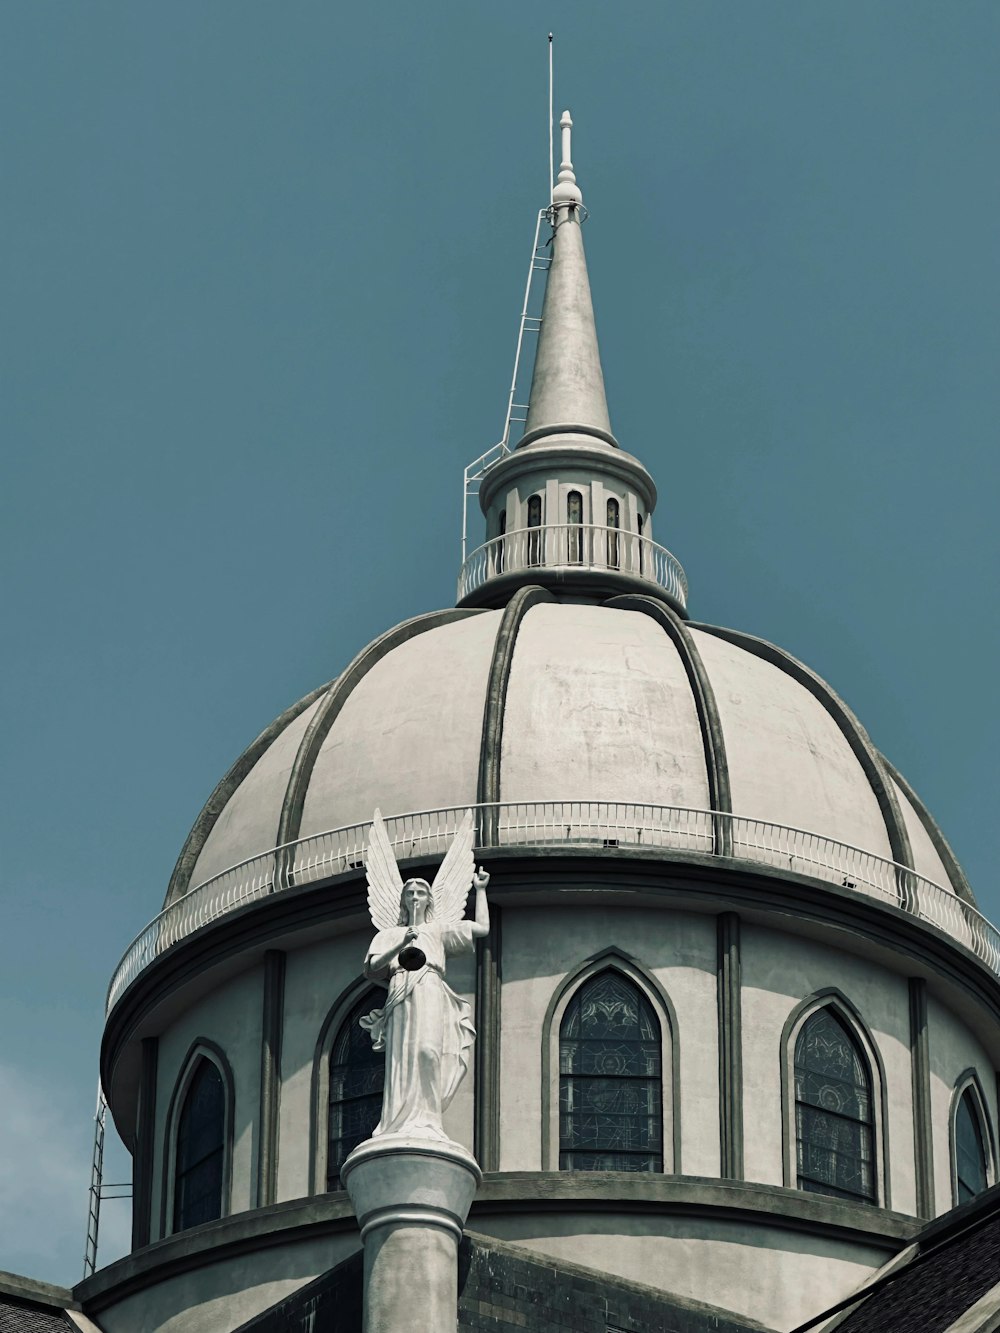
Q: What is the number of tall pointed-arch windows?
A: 5